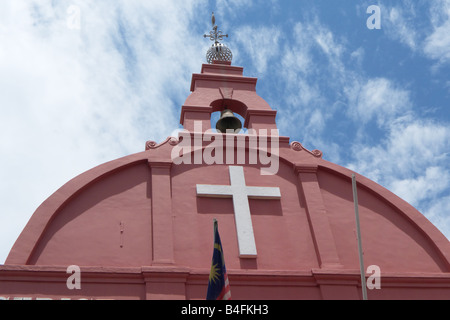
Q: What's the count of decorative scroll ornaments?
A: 2